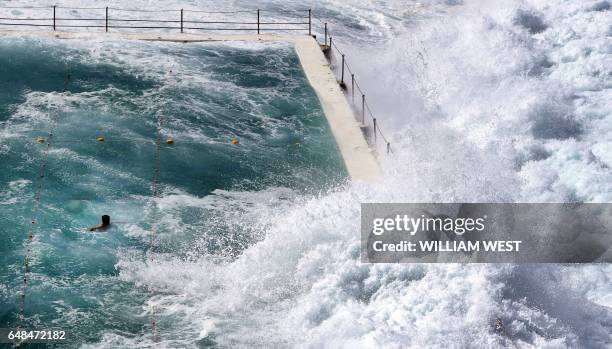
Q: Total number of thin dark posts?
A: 12